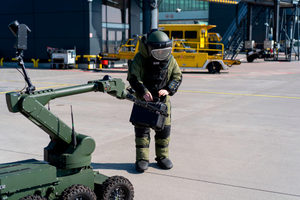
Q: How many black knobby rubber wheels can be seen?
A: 3